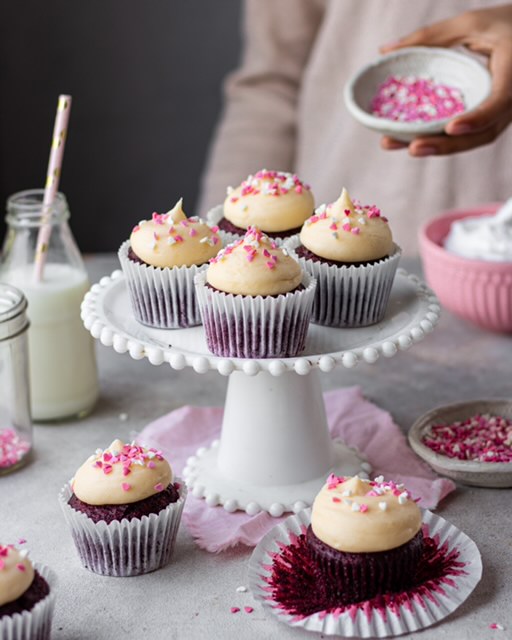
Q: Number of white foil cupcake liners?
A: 7